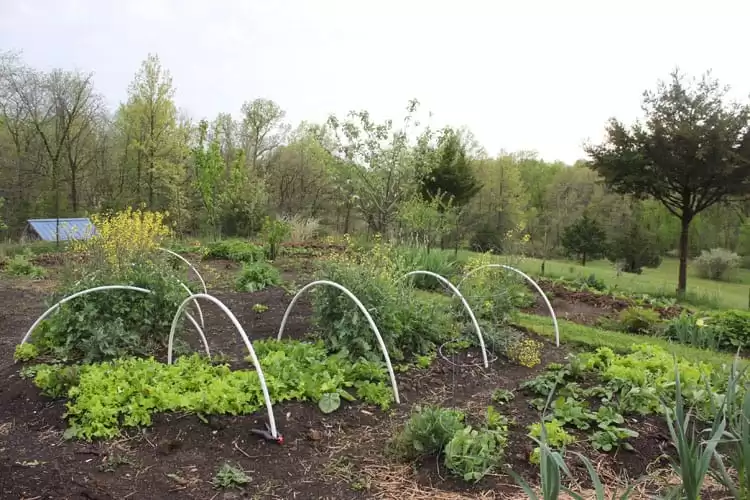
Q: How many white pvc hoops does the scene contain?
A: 7